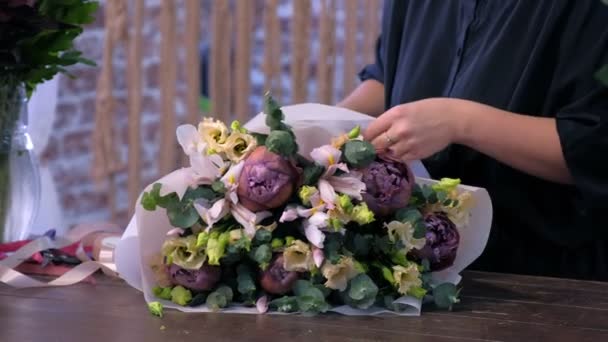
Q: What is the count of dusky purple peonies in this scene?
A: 5